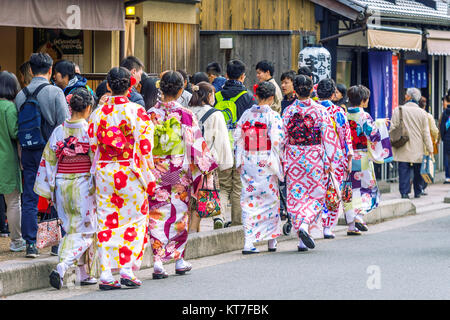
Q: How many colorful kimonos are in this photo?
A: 7